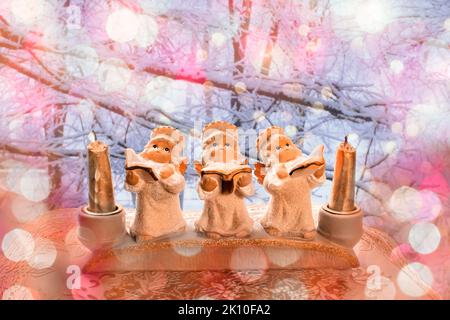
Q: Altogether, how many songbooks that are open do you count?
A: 3